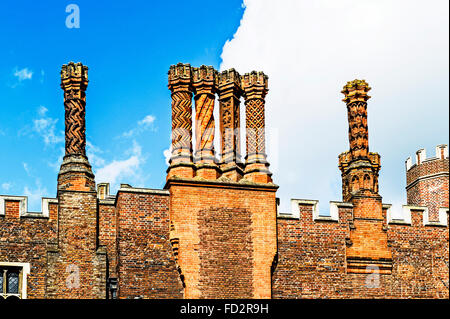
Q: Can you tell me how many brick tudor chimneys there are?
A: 6